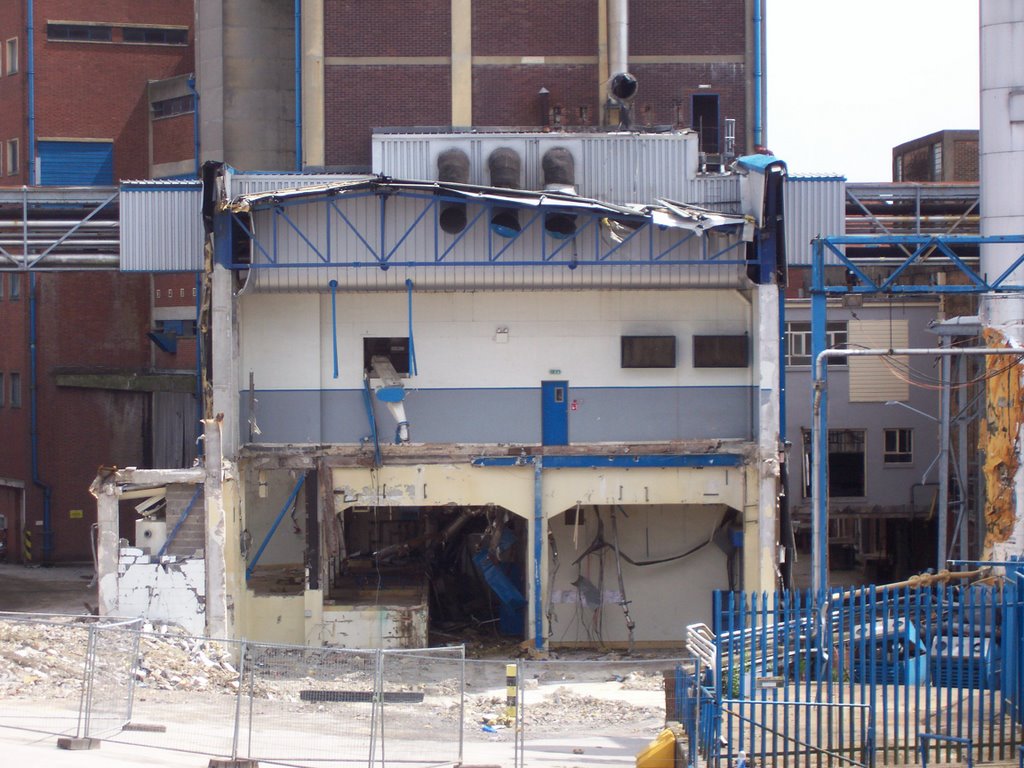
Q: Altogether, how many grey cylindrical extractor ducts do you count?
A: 3